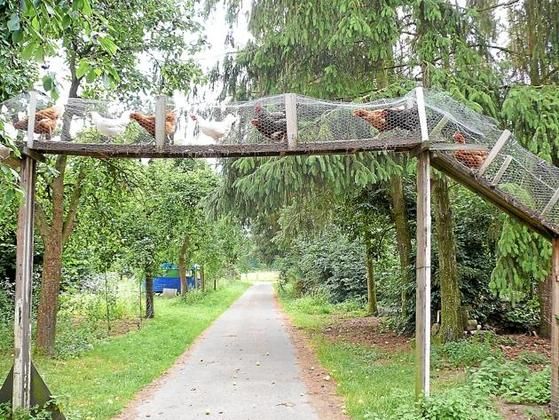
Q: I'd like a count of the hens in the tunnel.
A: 7